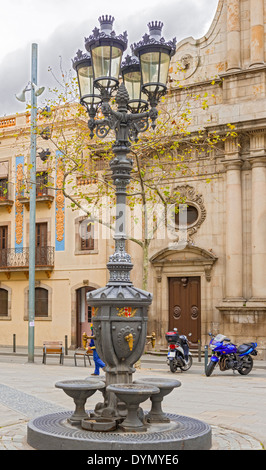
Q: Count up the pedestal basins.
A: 4